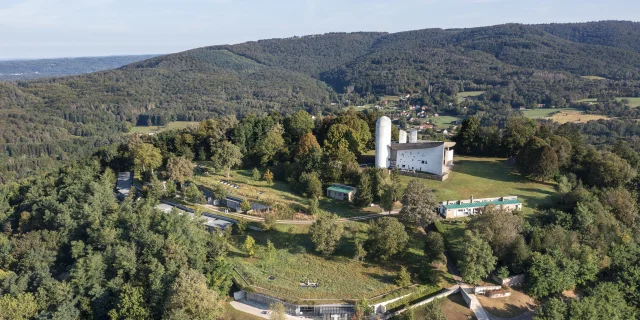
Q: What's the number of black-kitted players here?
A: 0